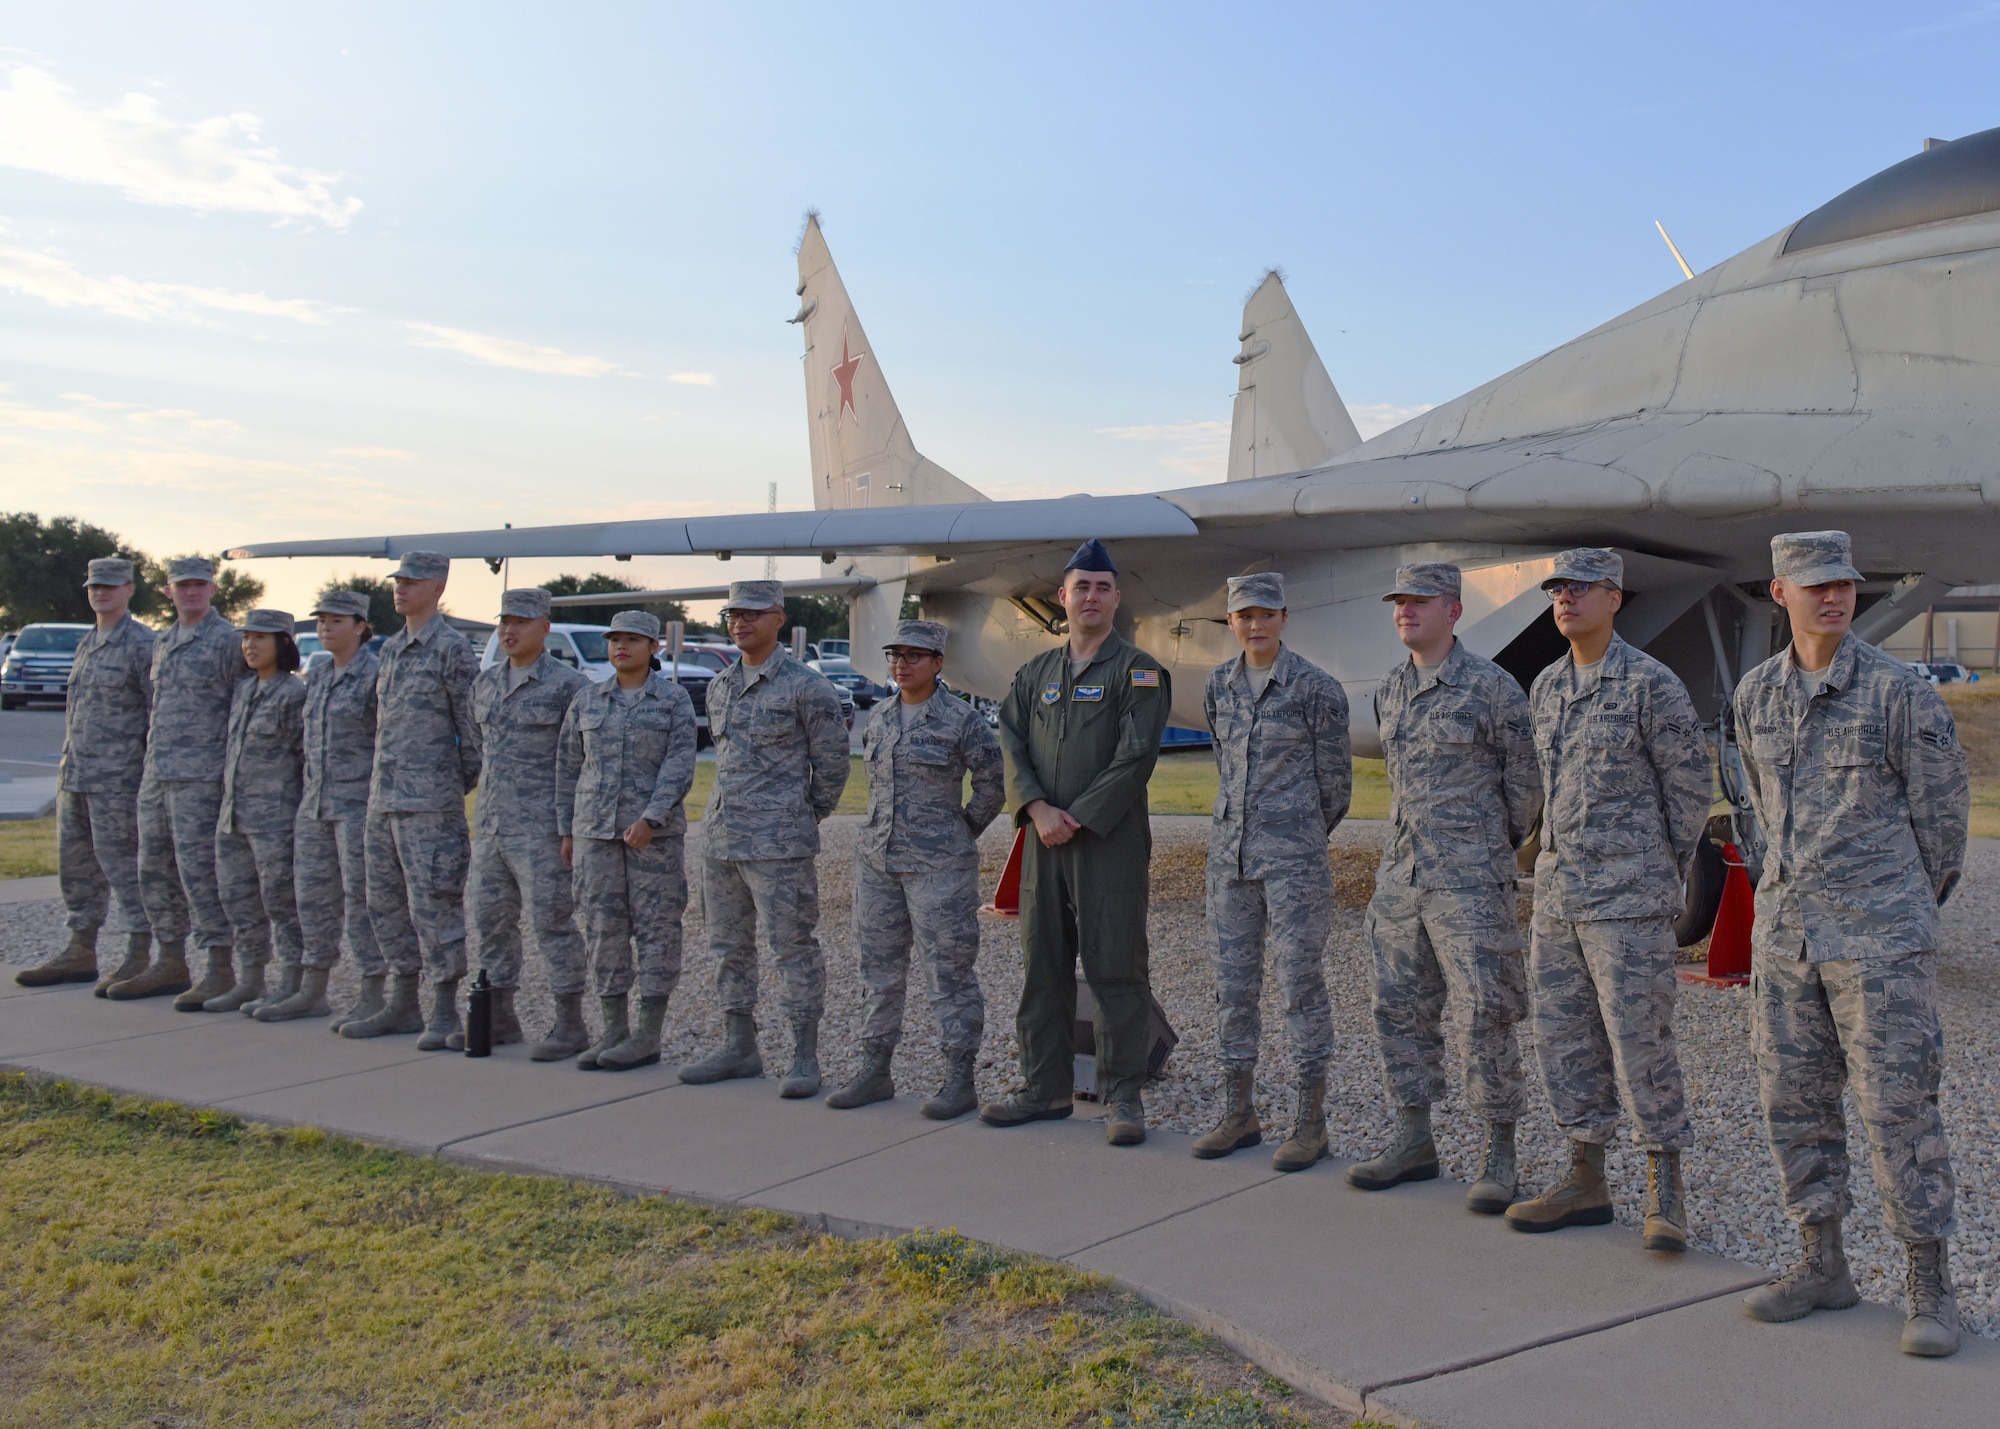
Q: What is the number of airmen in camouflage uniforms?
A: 13